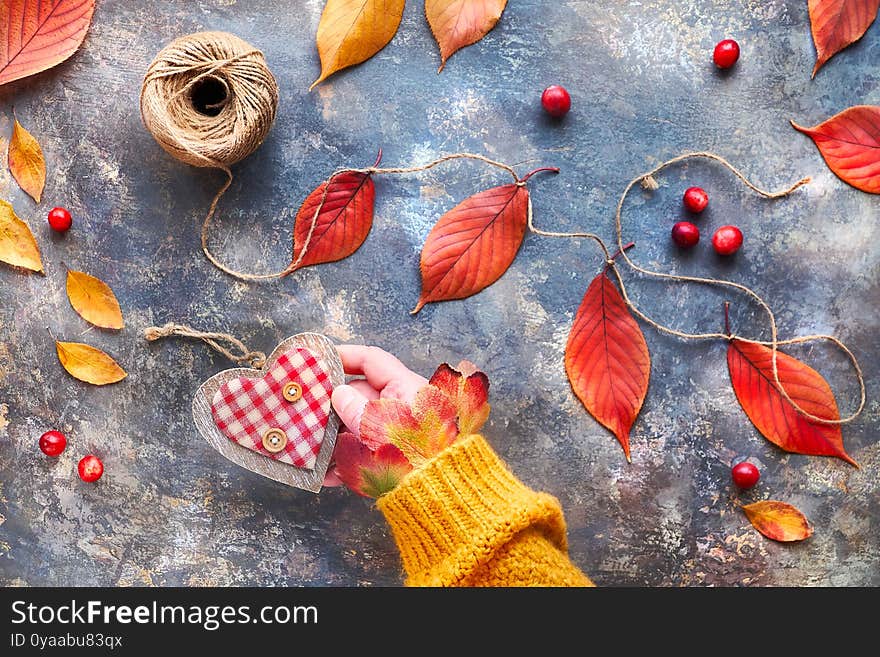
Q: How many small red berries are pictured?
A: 9